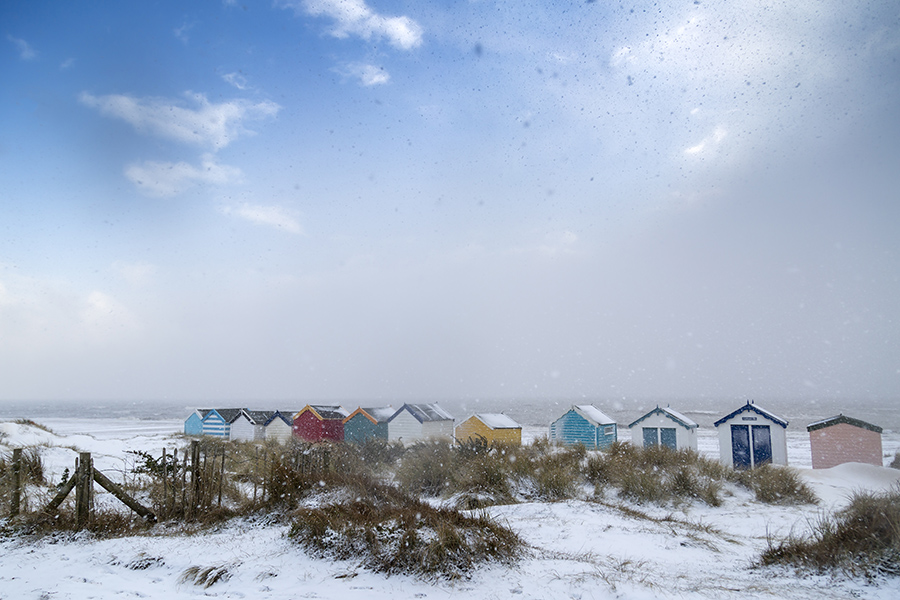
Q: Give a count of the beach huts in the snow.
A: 12